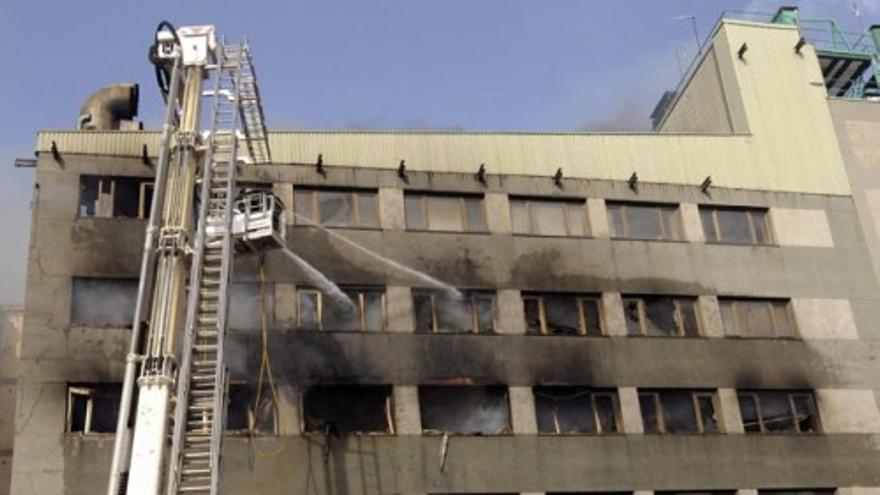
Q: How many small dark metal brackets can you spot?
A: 10